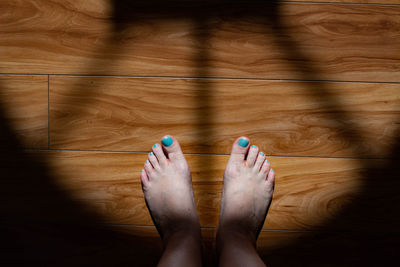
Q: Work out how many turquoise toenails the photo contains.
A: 10